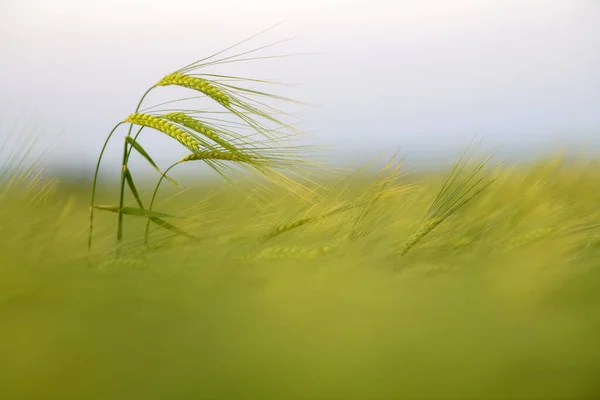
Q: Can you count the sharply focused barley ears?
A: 4